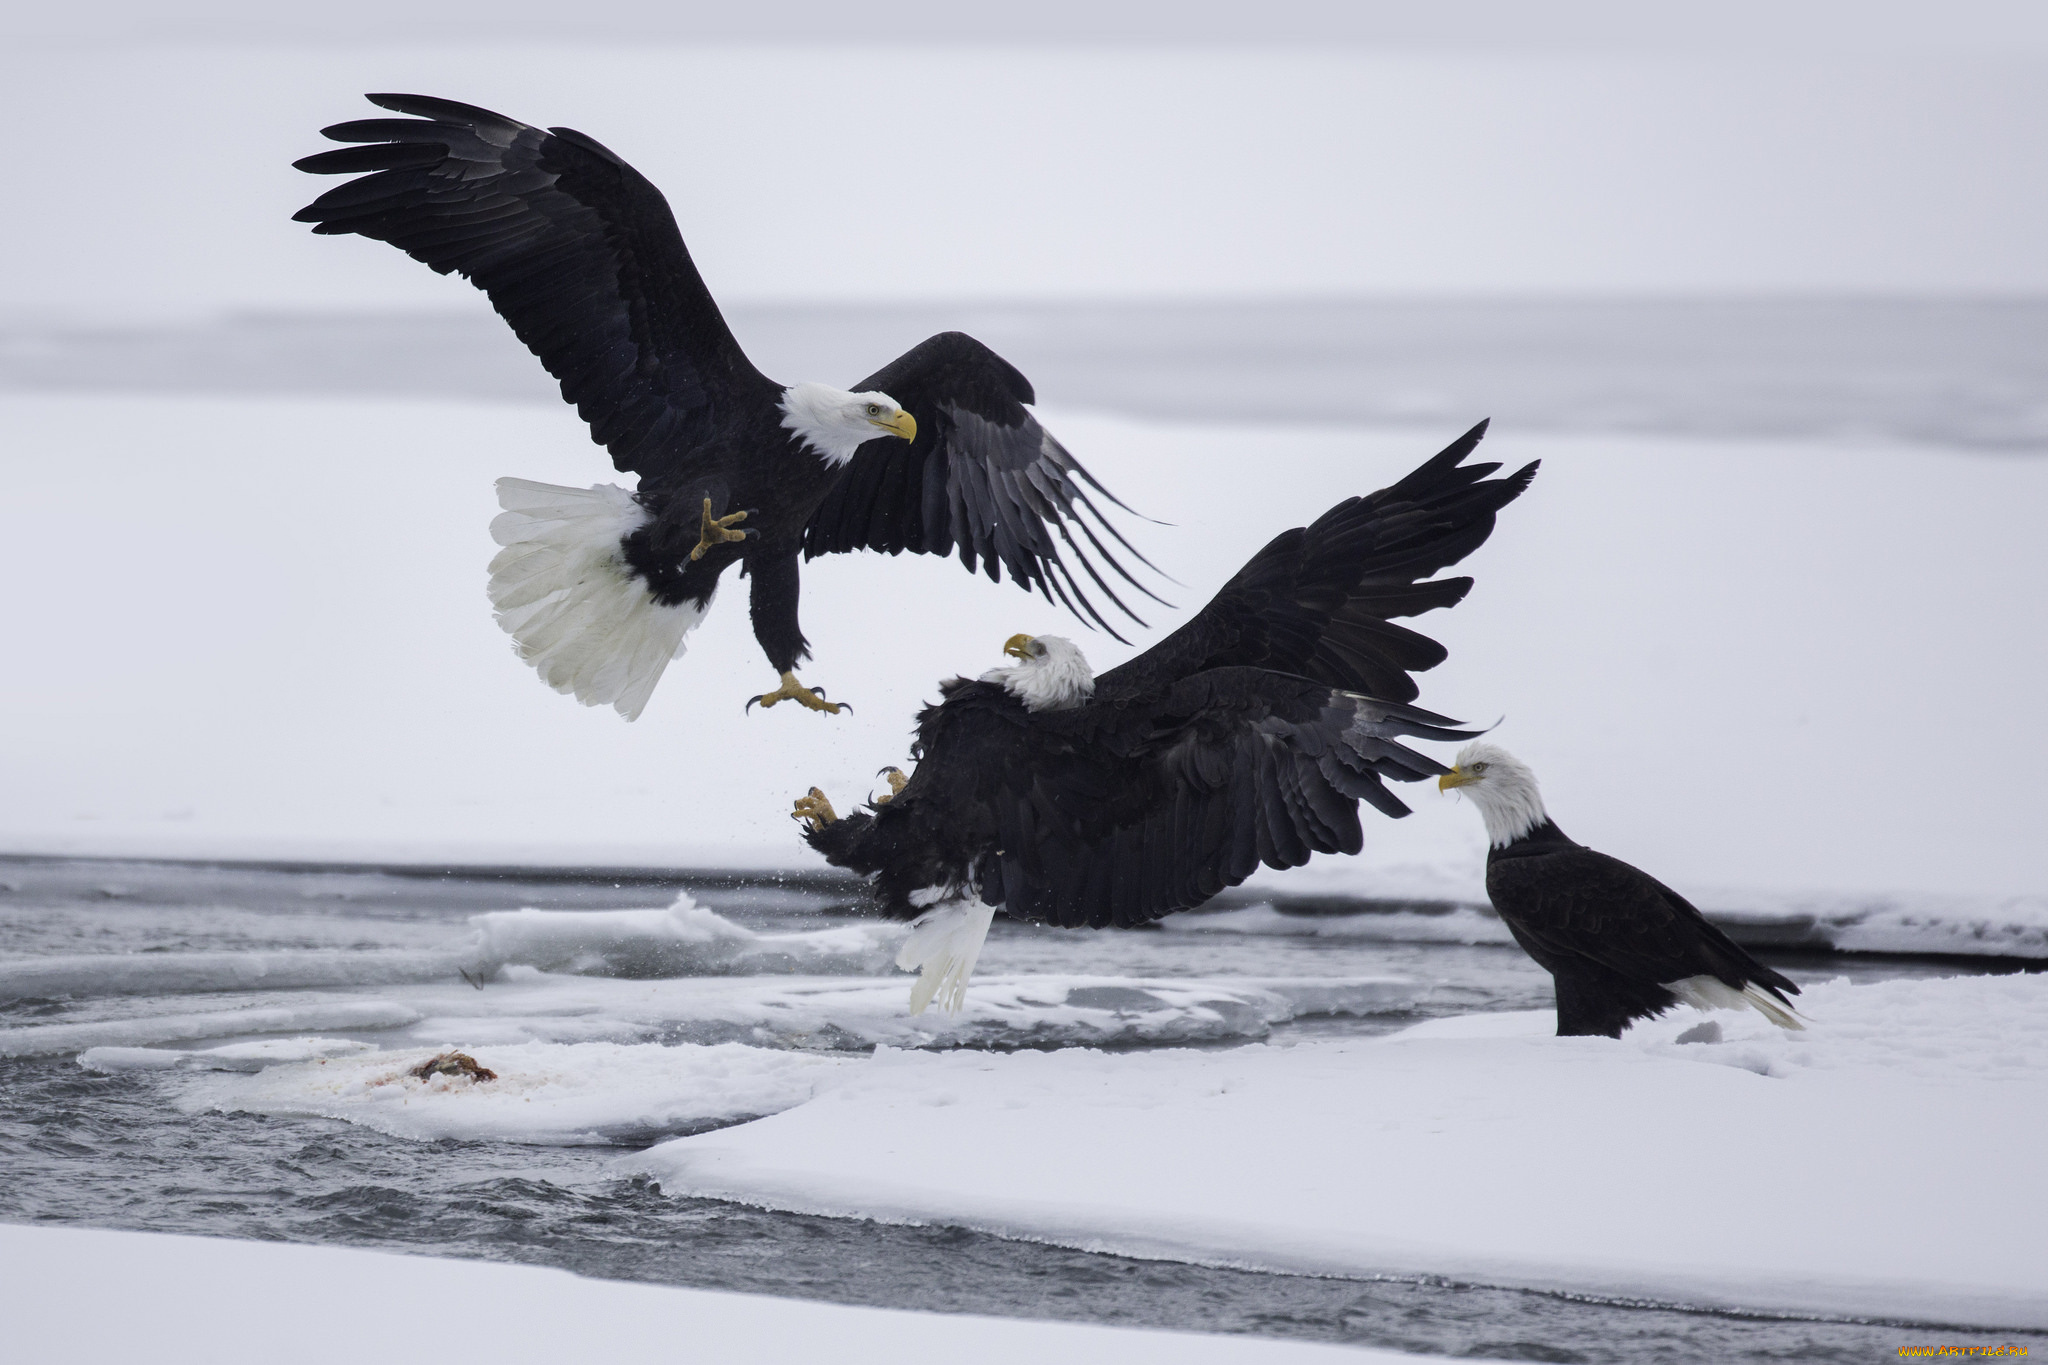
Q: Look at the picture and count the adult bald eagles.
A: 3